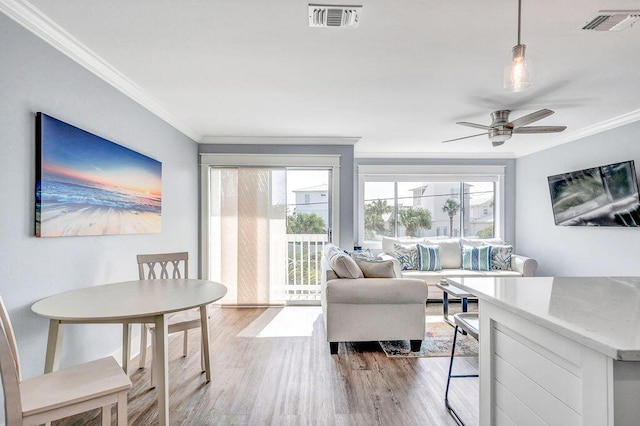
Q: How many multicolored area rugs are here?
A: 1